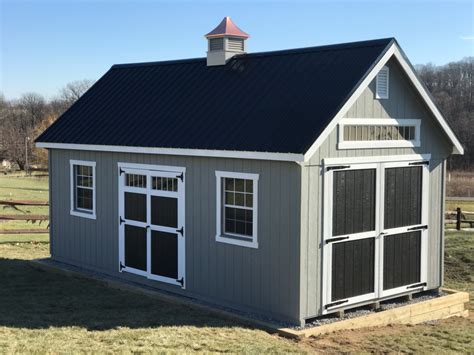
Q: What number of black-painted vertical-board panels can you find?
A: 8